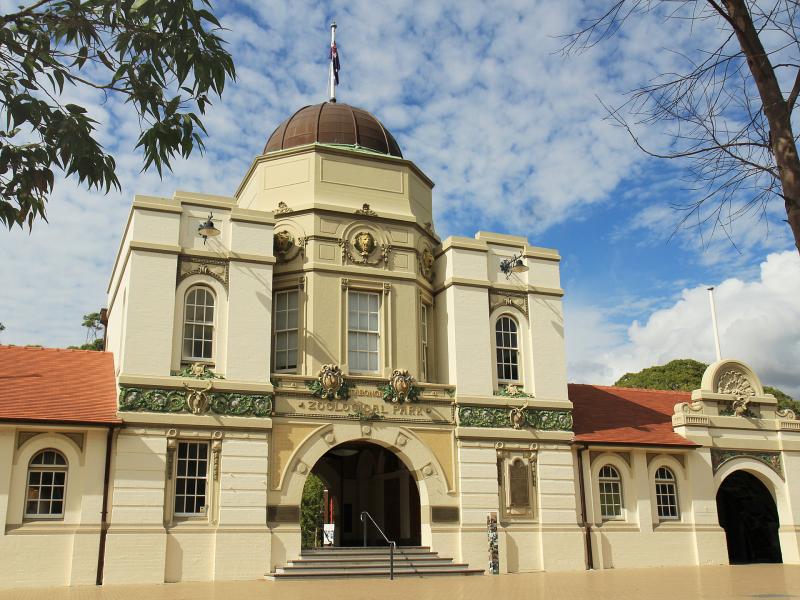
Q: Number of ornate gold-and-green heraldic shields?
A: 2